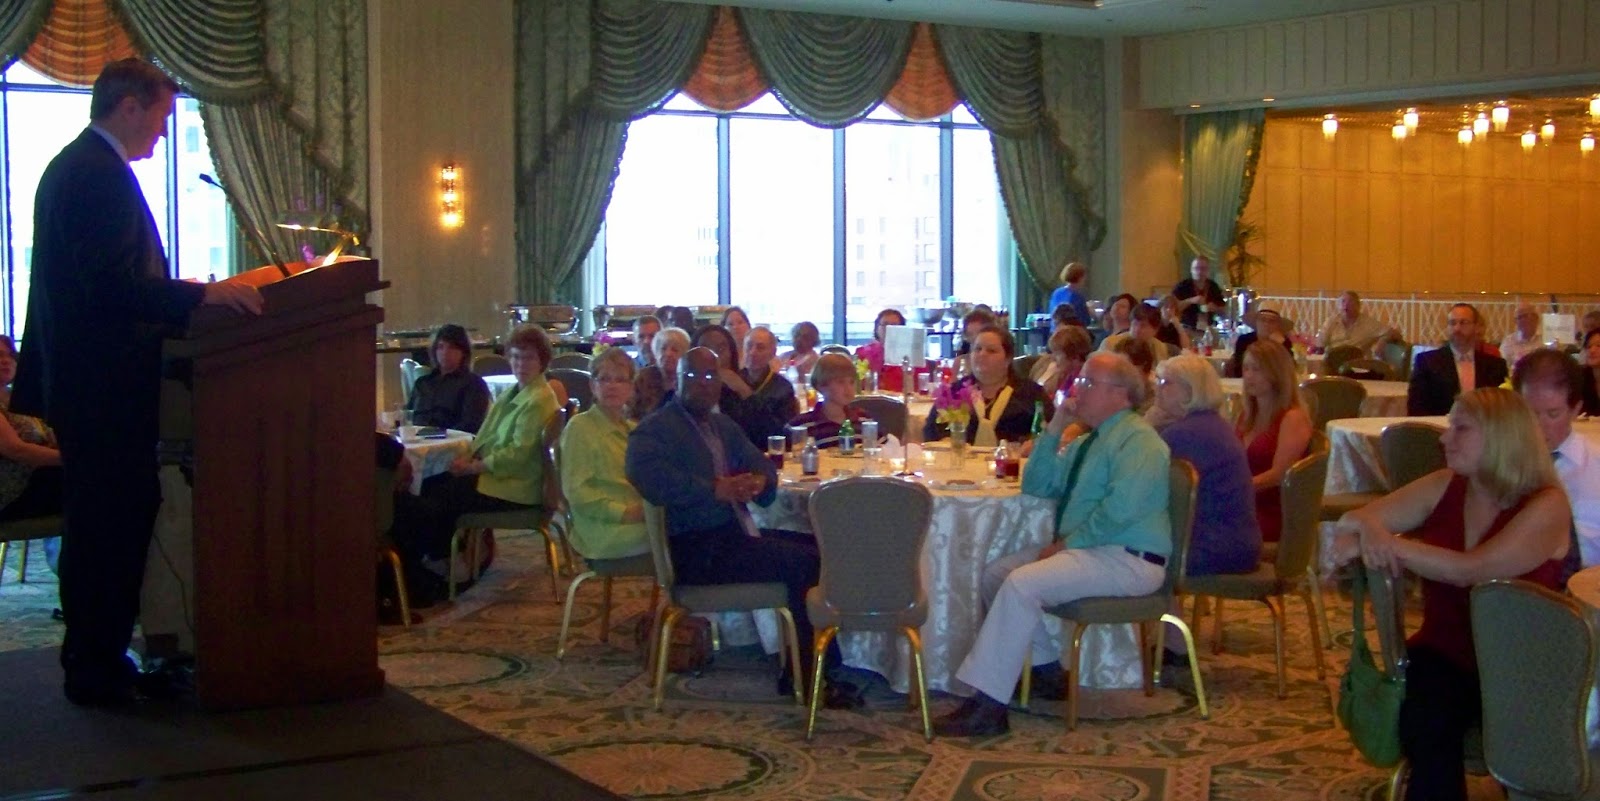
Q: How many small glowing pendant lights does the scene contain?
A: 10